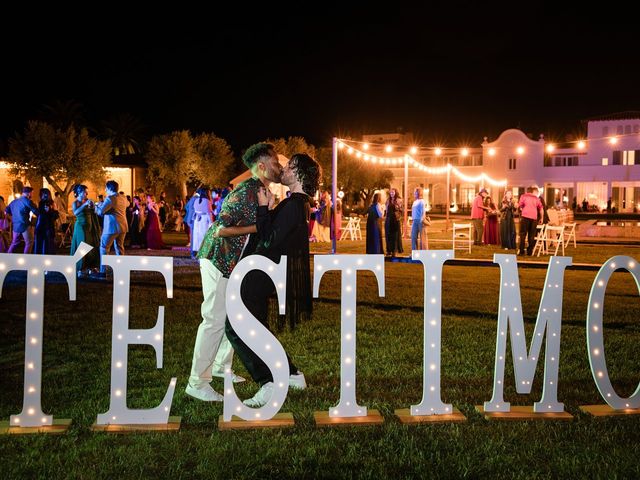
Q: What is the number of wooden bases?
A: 7